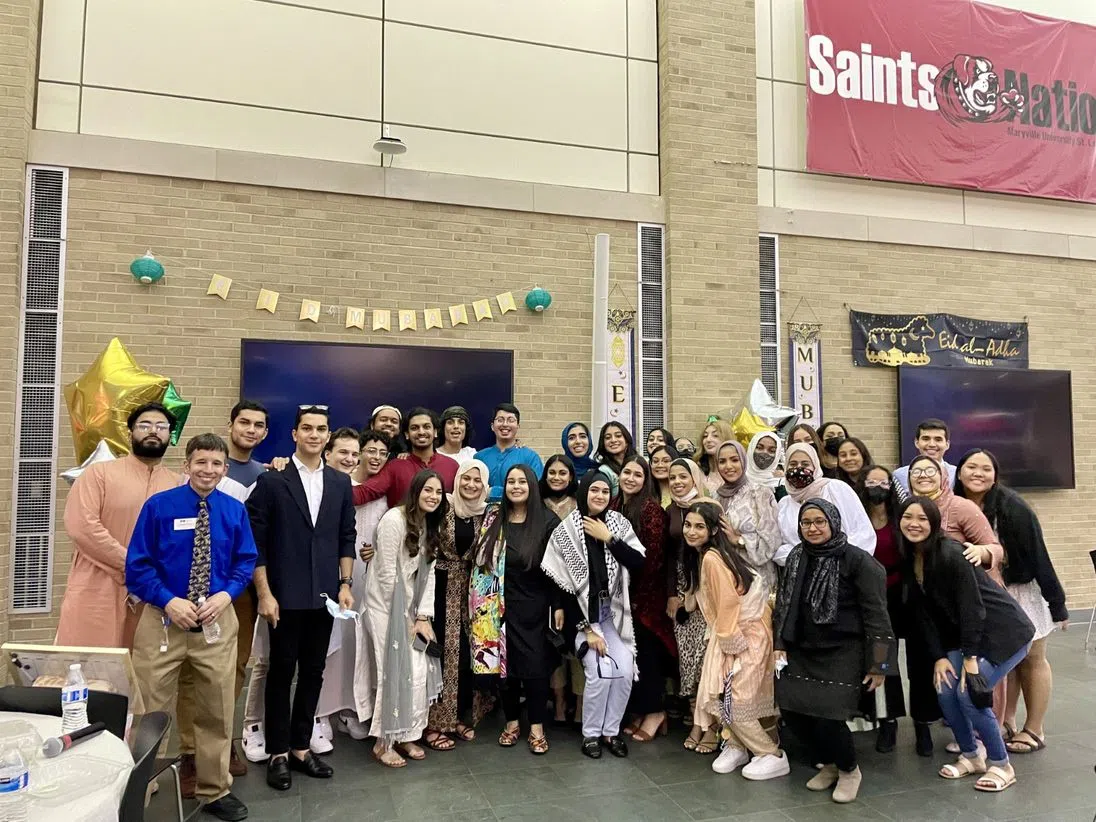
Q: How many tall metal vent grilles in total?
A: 3